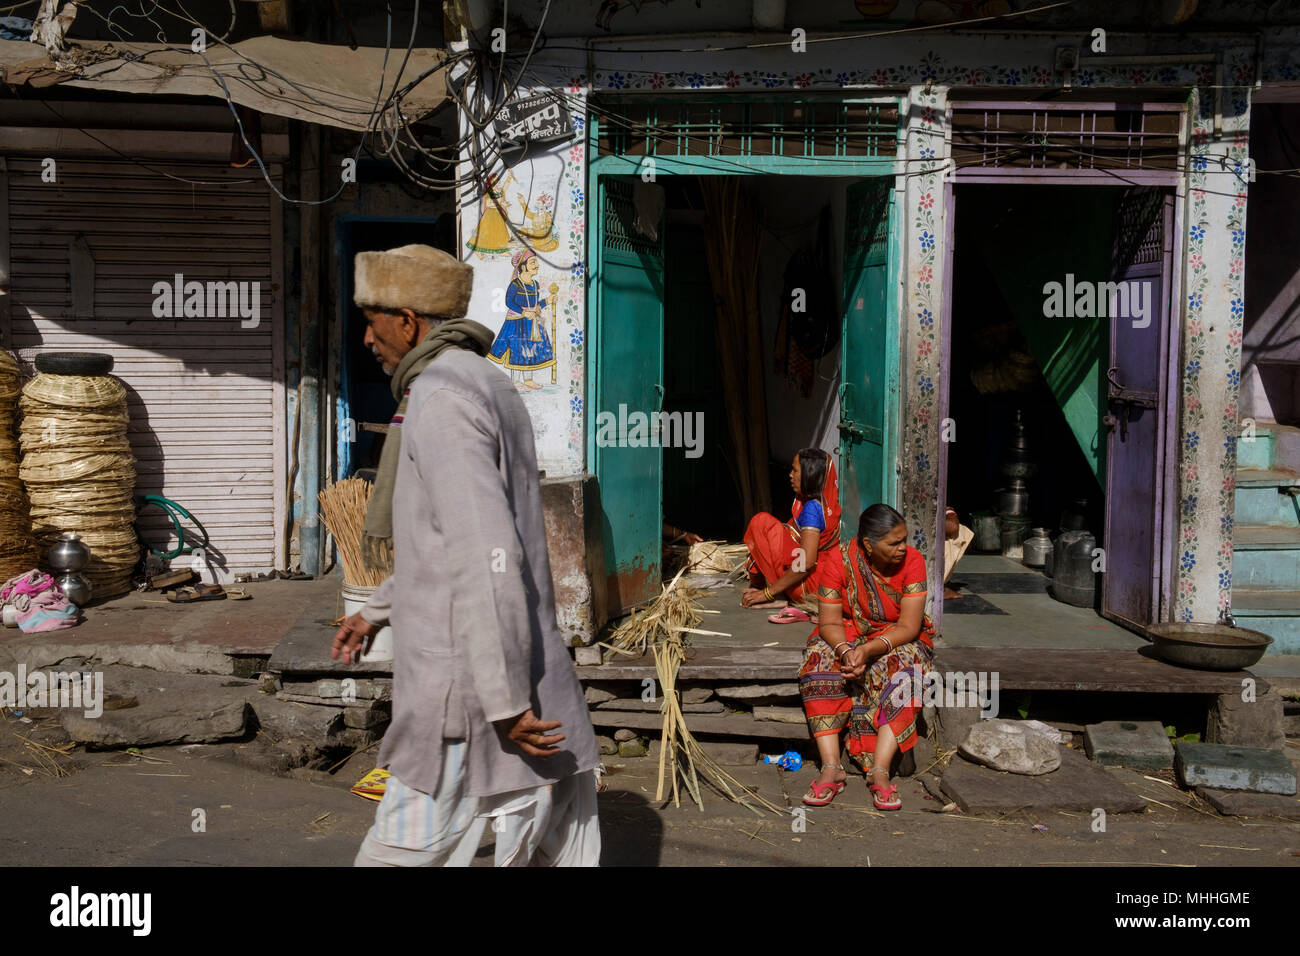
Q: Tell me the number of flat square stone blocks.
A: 2